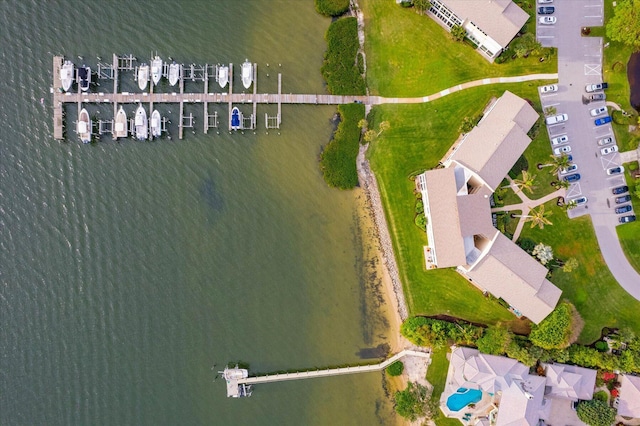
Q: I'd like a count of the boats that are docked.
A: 13